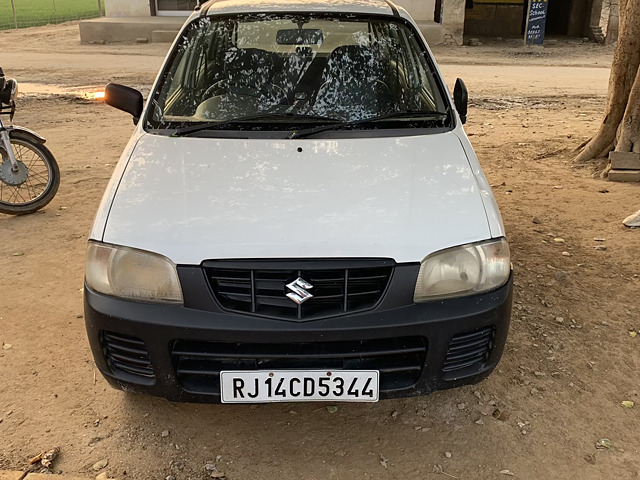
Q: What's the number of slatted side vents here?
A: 2